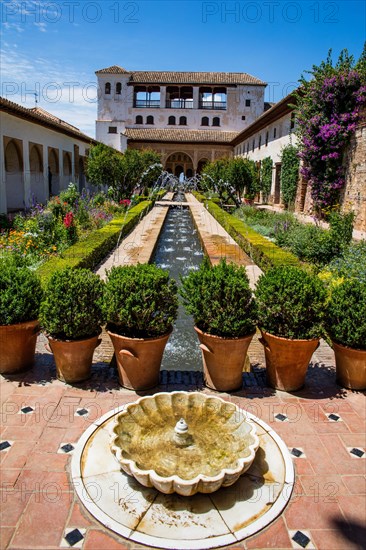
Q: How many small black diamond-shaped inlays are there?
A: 10